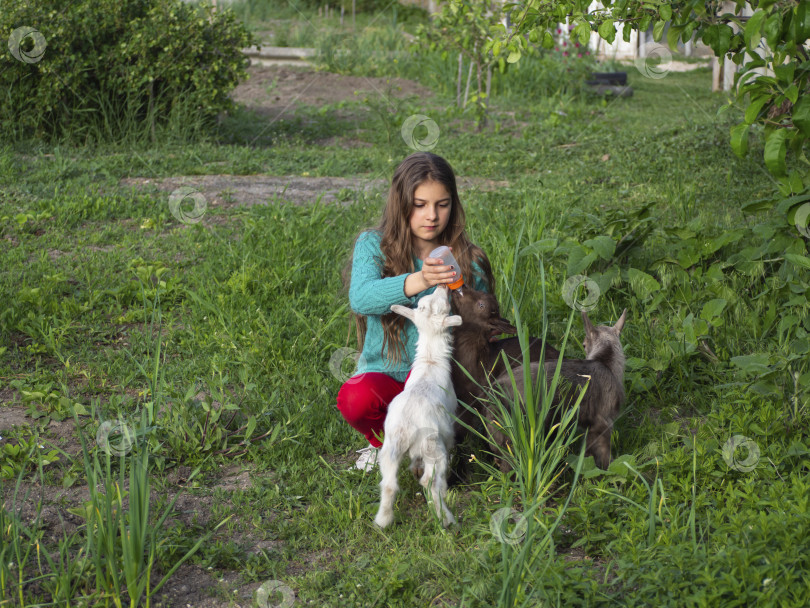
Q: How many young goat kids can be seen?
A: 3